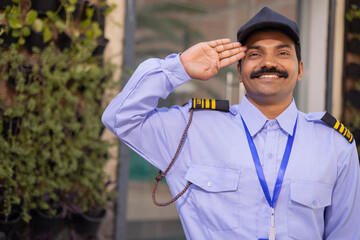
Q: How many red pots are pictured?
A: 0